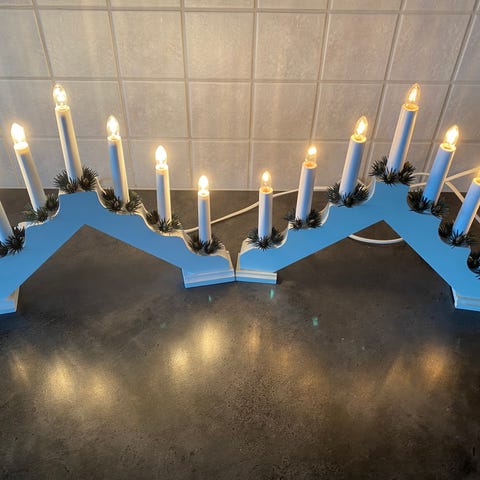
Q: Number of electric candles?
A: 12